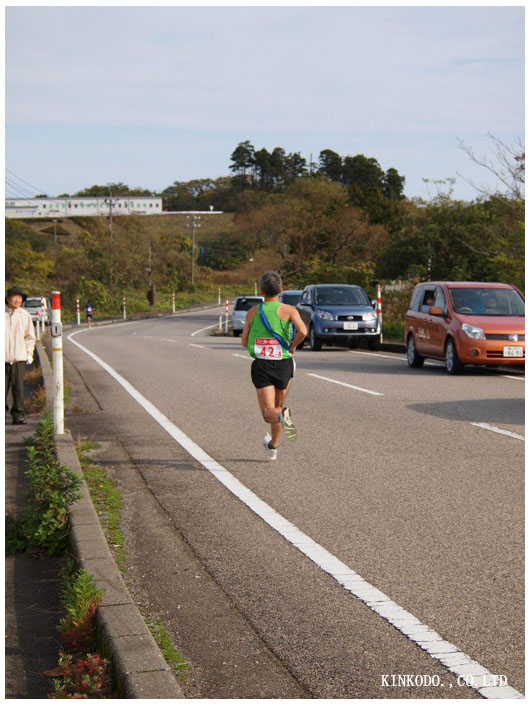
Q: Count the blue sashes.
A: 1